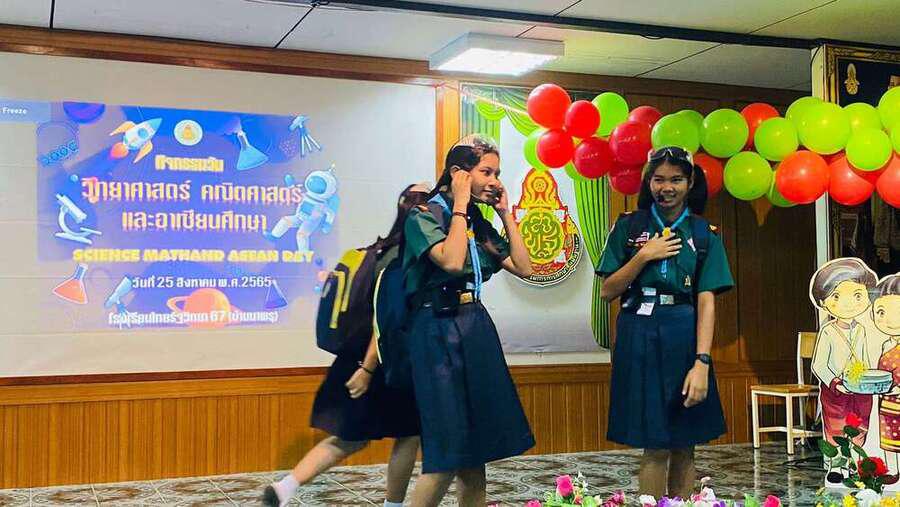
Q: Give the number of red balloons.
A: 12